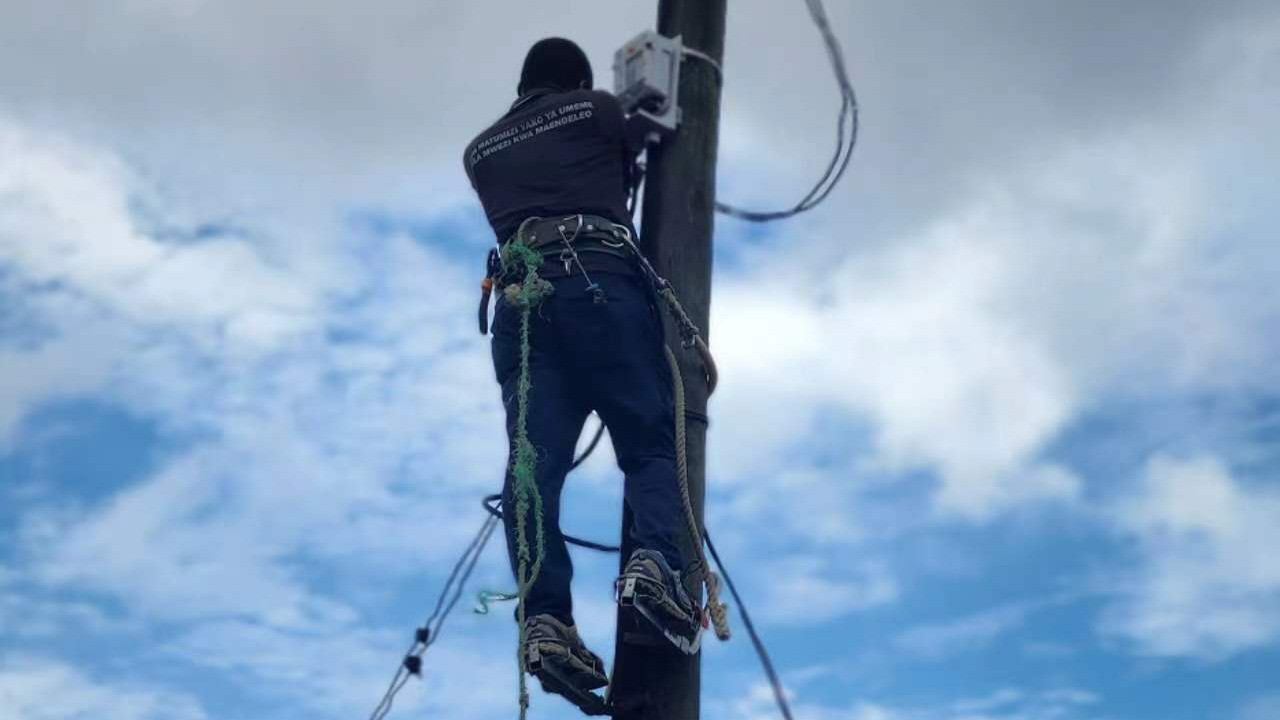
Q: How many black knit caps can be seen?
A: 1